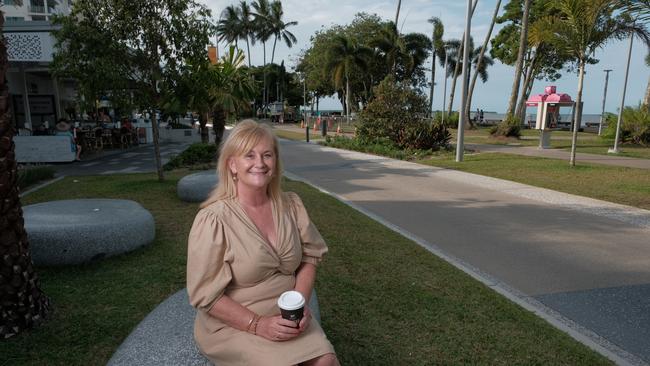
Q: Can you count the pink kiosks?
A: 1